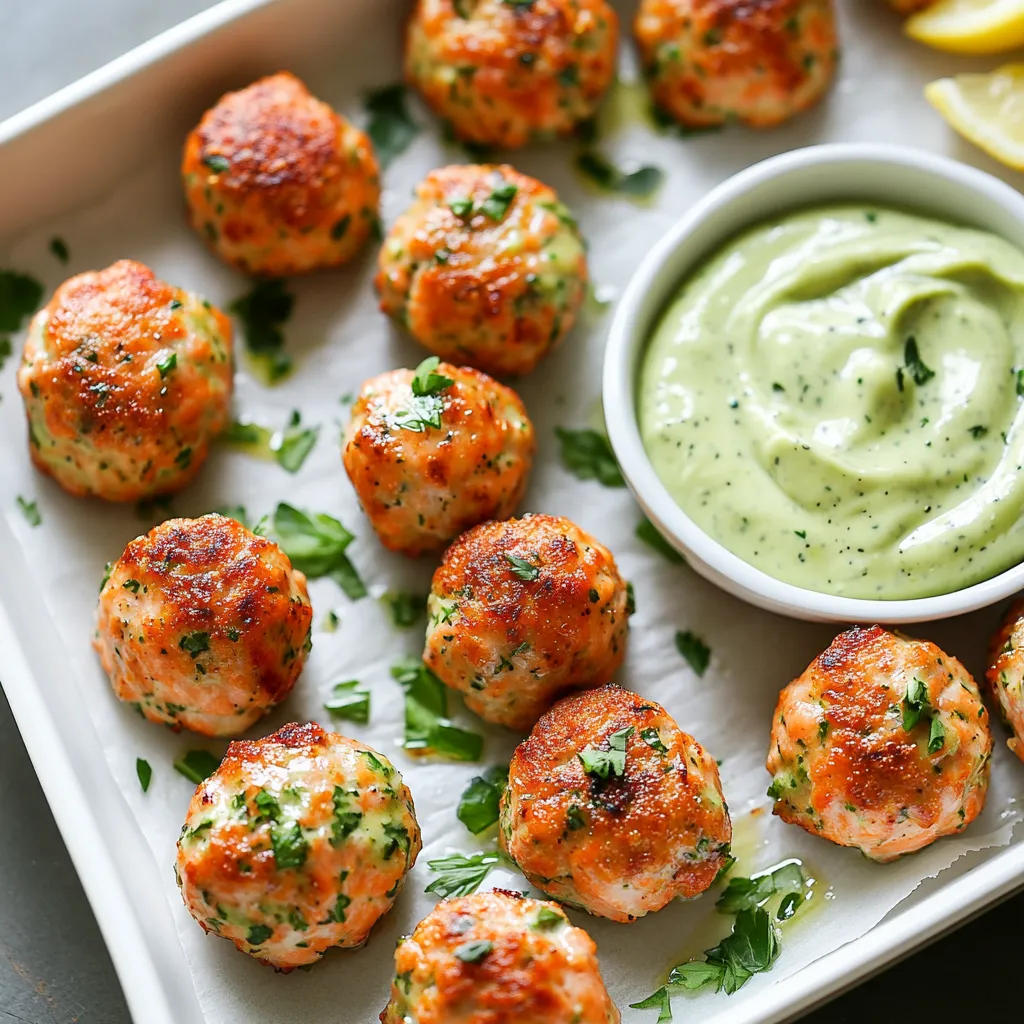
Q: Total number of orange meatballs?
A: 13